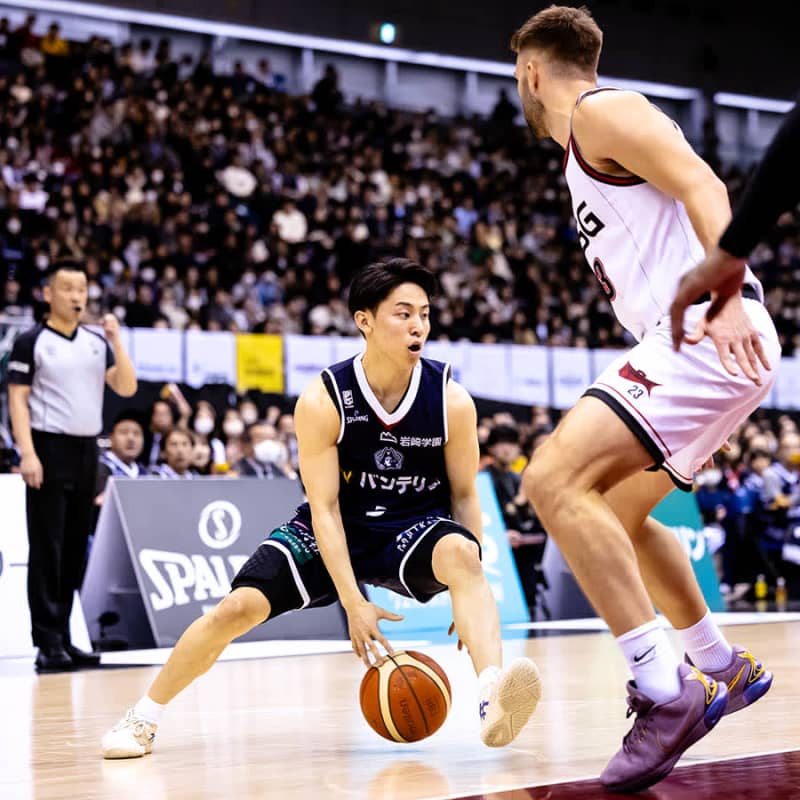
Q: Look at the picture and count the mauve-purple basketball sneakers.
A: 2